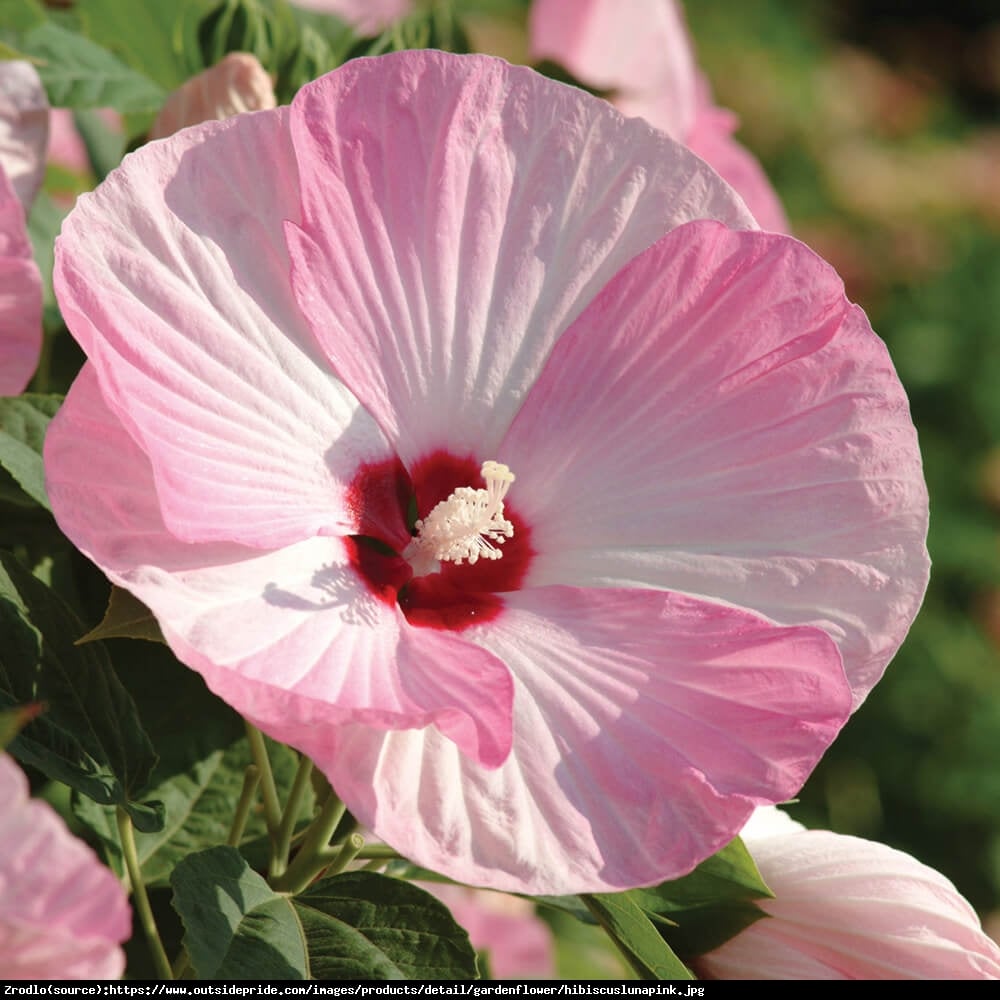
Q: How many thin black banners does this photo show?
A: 1